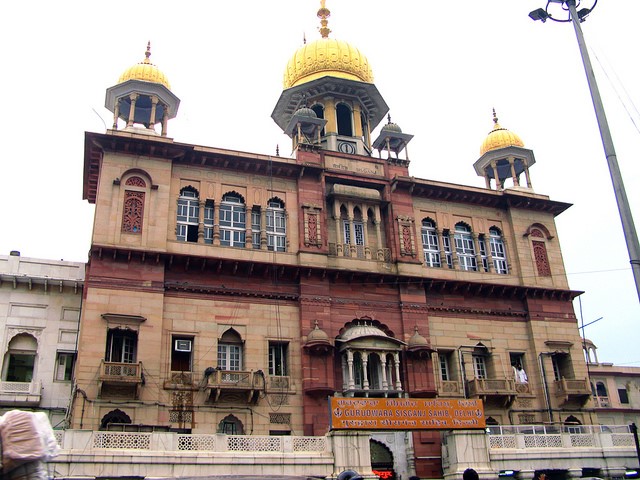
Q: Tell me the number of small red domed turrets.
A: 2